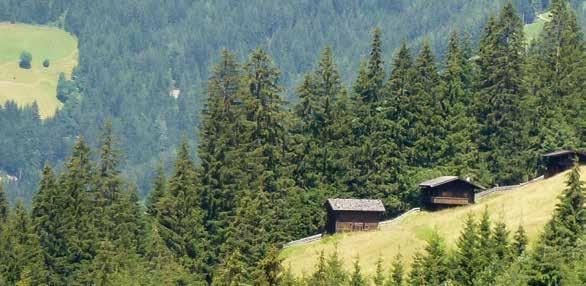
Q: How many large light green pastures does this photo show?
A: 2